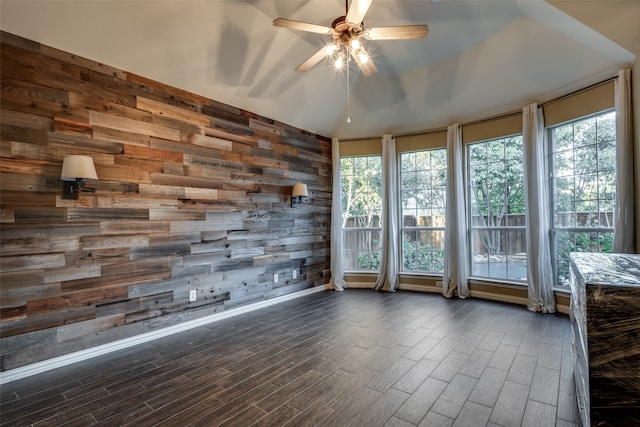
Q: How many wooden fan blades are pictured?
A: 5